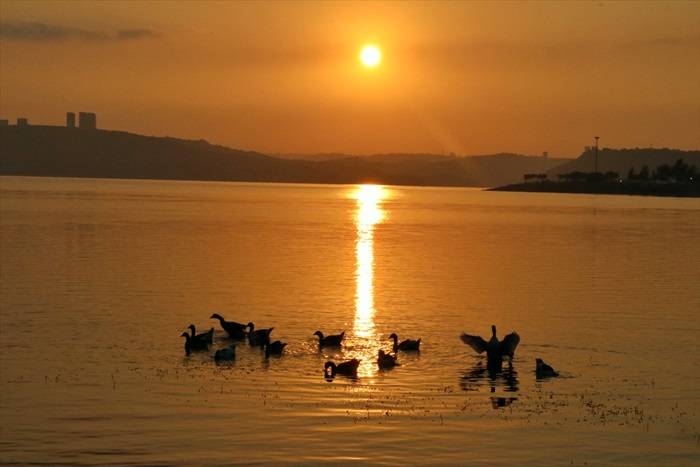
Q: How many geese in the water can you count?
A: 12